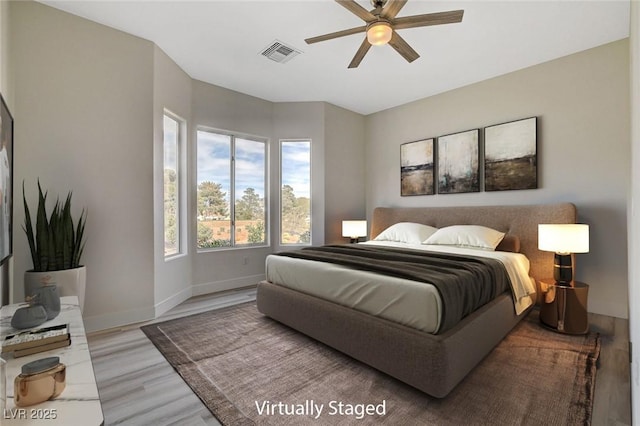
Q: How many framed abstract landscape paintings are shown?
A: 3